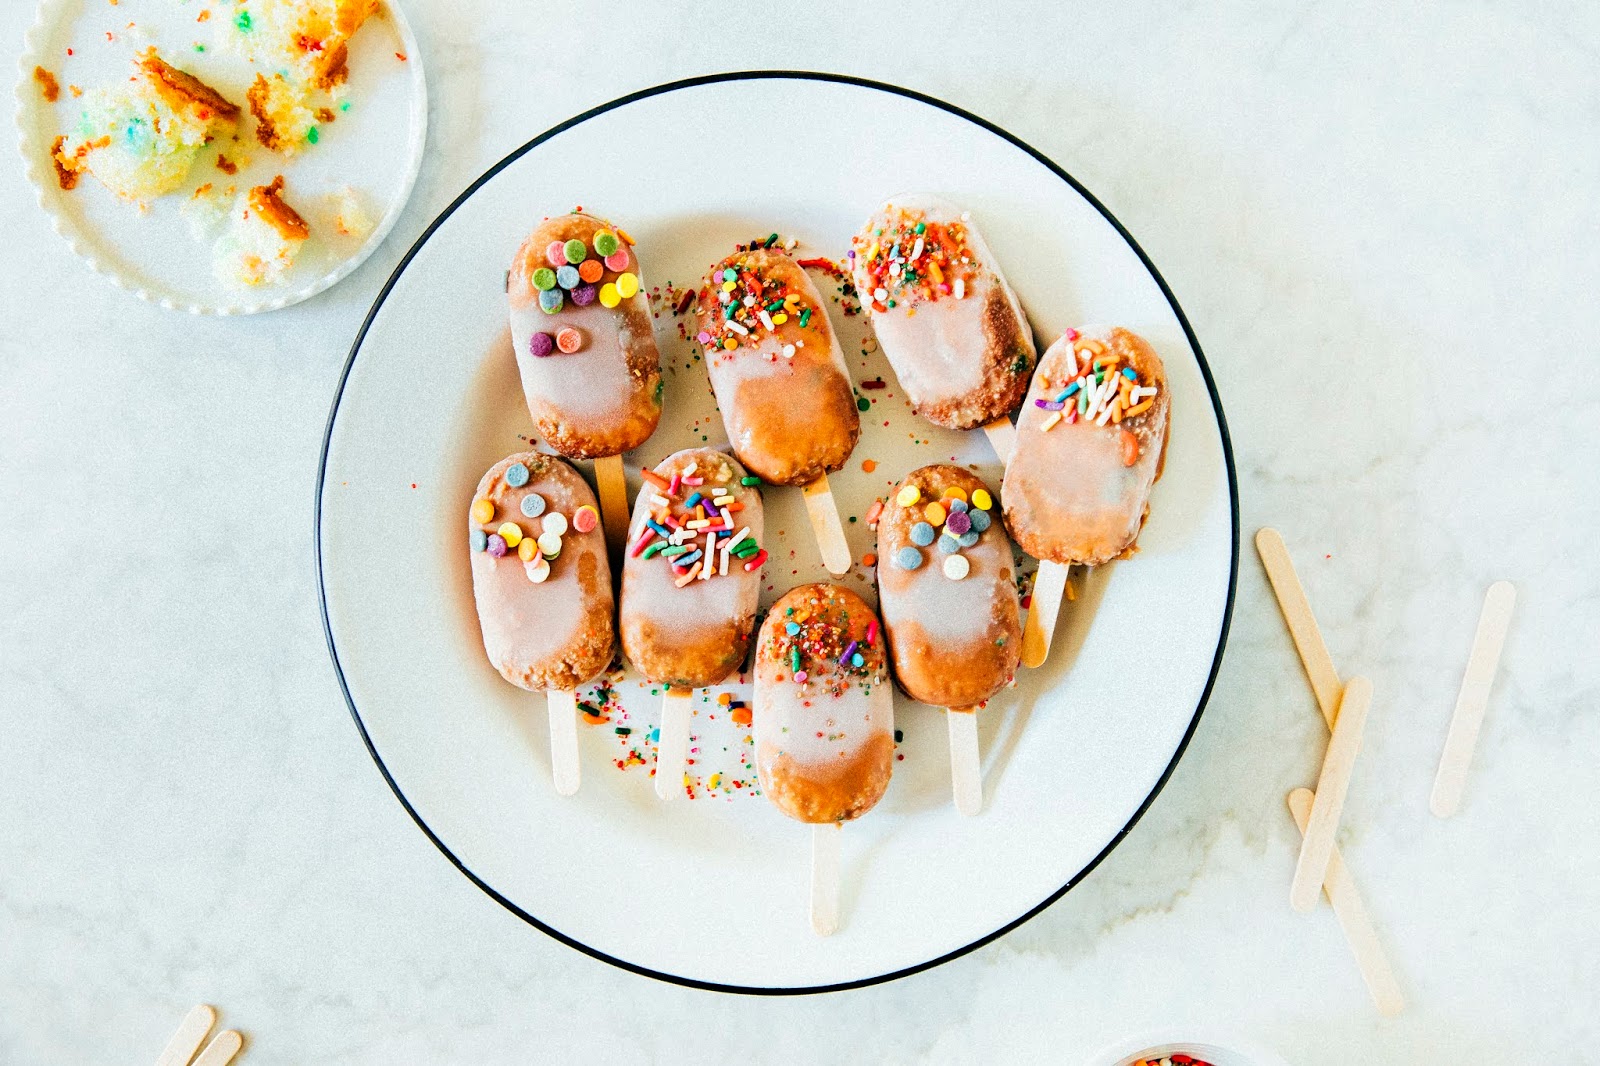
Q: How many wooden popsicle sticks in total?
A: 14